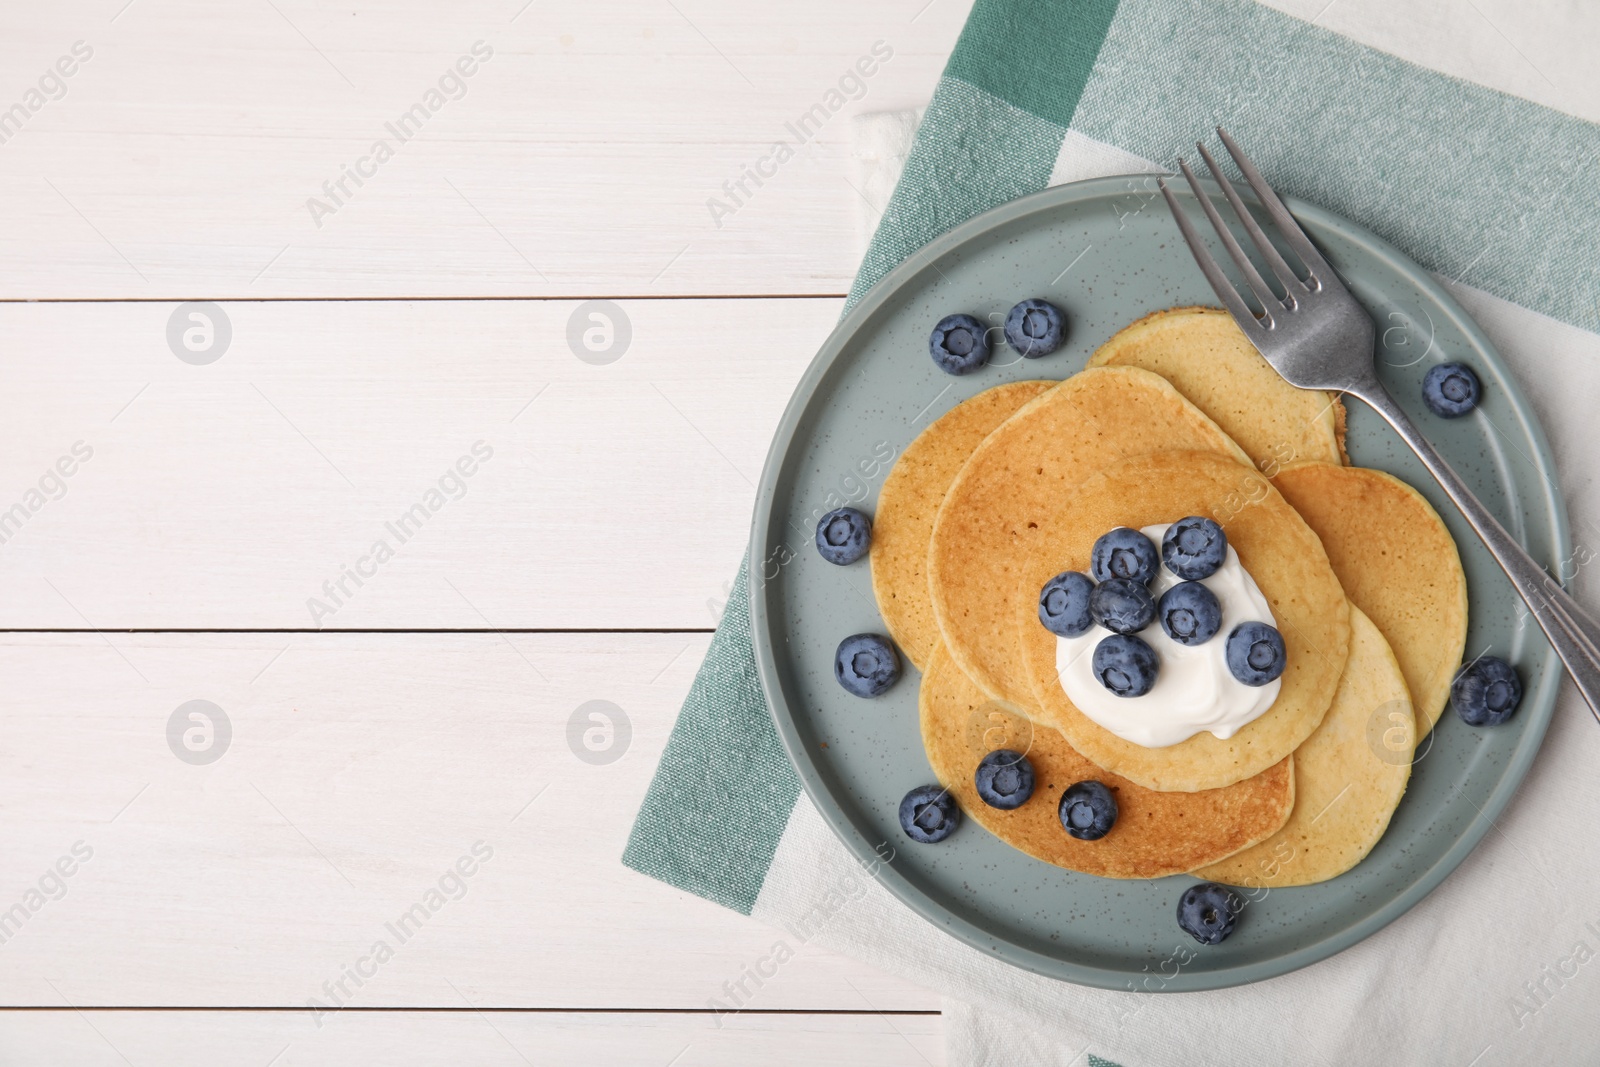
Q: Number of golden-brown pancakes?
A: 7